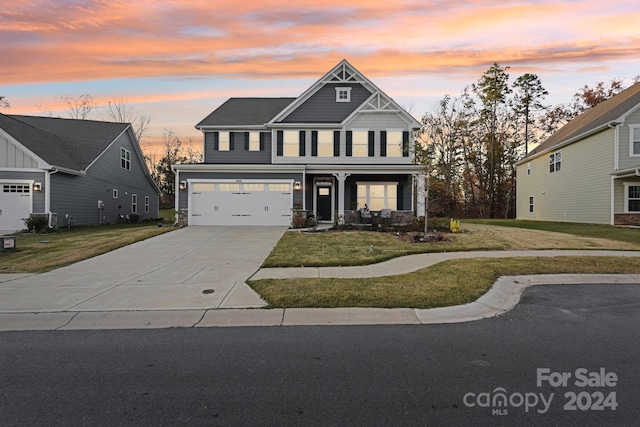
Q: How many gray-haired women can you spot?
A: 0